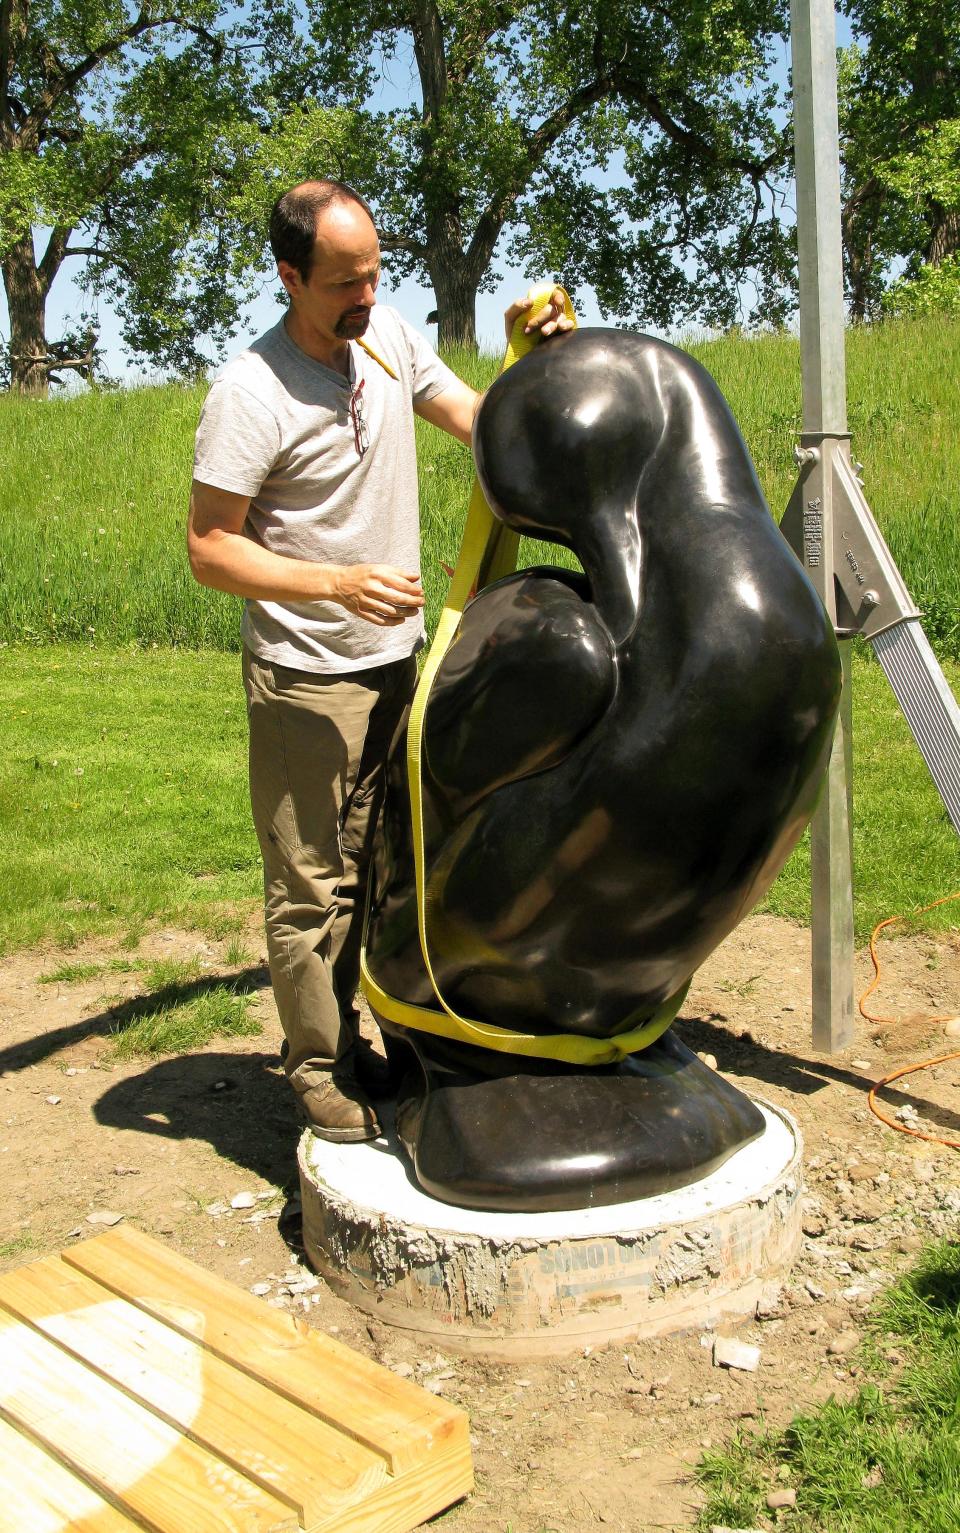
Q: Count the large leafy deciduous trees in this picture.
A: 3